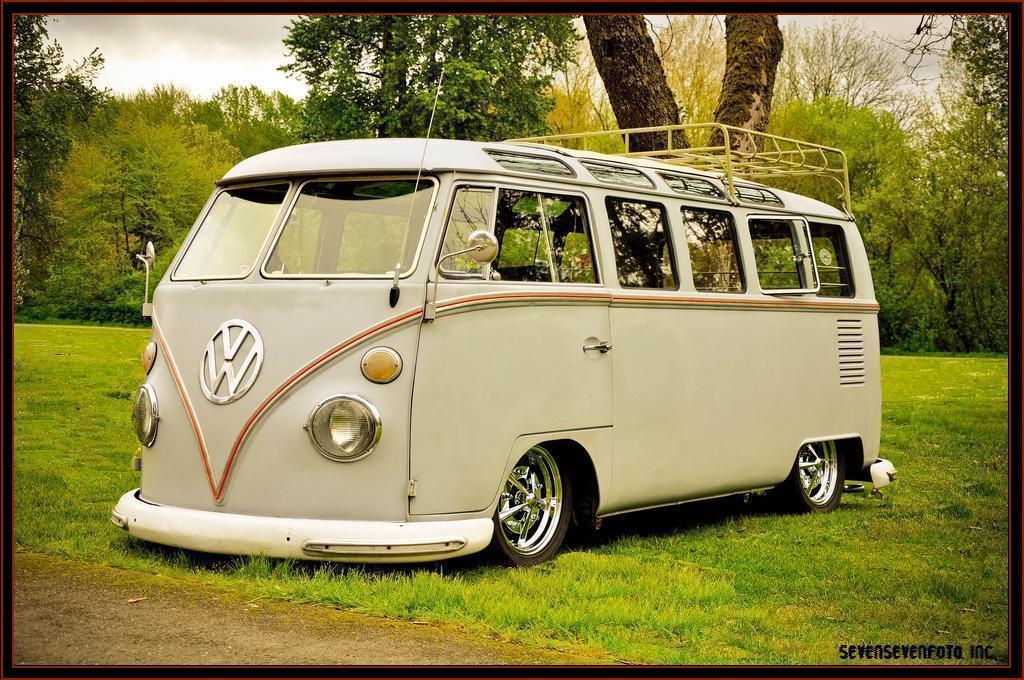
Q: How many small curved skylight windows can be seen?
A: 4